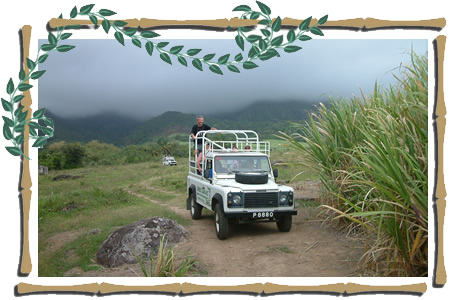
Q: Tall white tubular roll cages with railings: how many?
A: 1